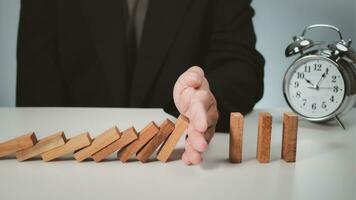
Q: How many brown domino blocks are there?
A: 11